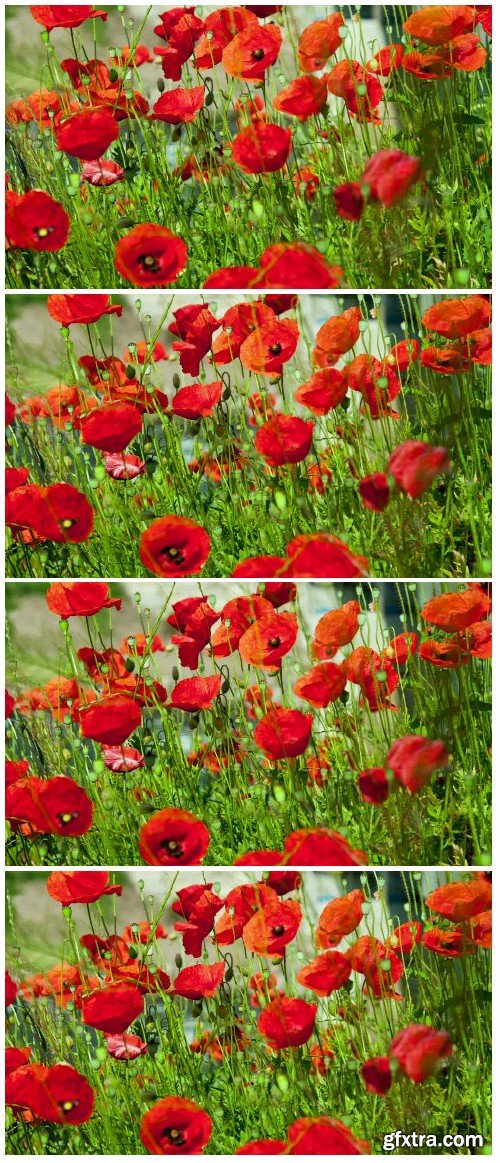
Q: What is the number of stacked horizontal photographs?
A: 4